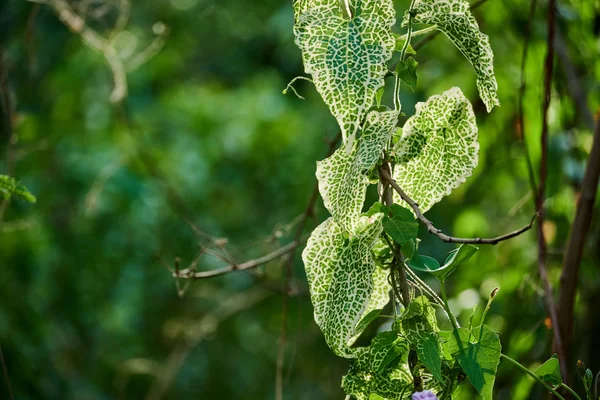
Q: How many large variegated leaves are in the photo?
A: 5